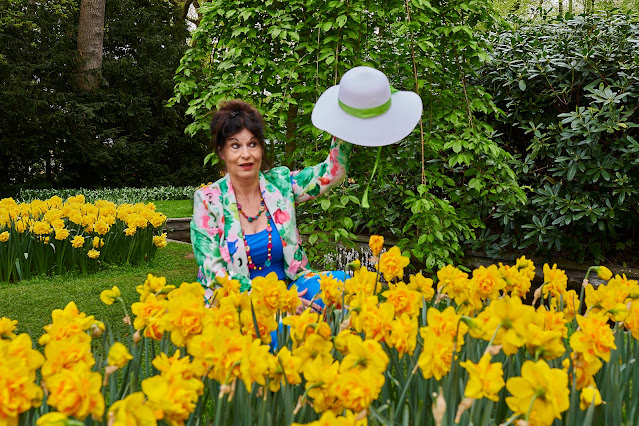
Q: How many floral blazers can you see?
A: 1